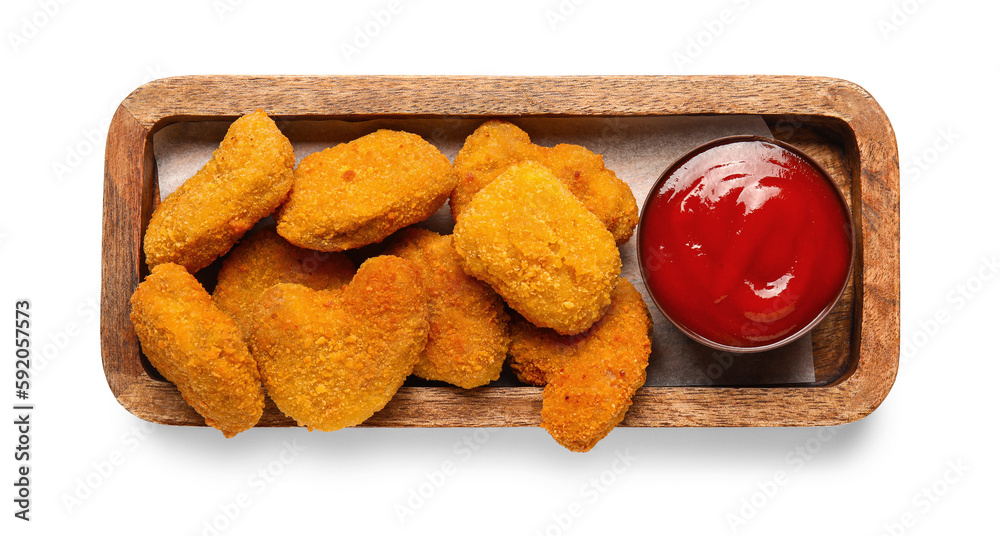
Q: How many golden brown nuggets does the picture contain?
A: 9